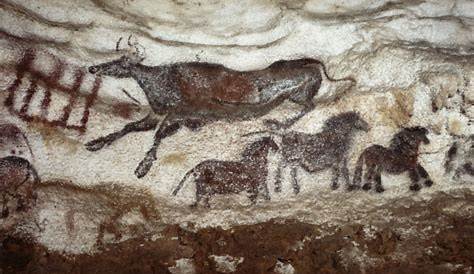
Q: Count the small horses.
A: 3